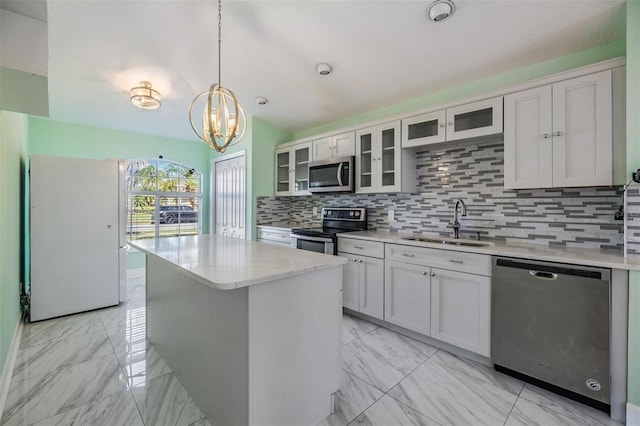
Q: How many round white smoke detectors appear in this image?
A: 3